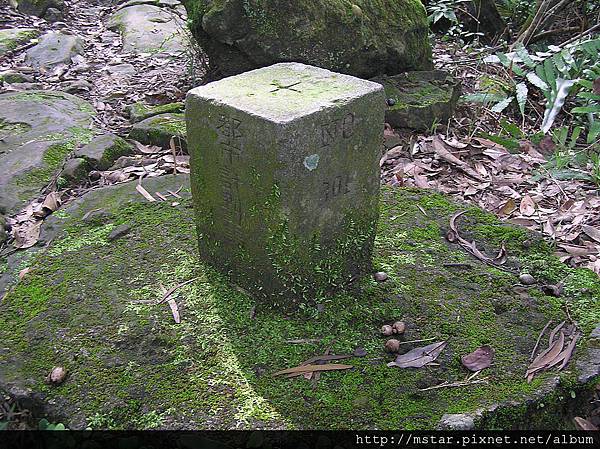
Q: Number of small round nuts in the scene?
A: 6